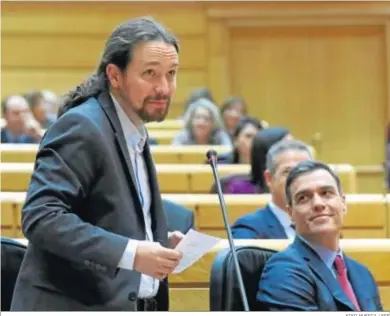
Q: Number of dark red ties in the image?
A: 1